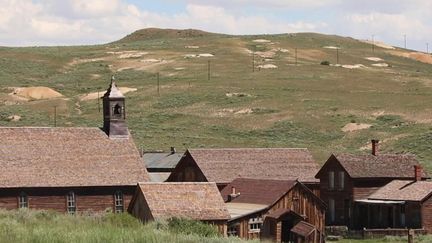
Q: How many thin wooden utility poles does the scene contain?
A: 10